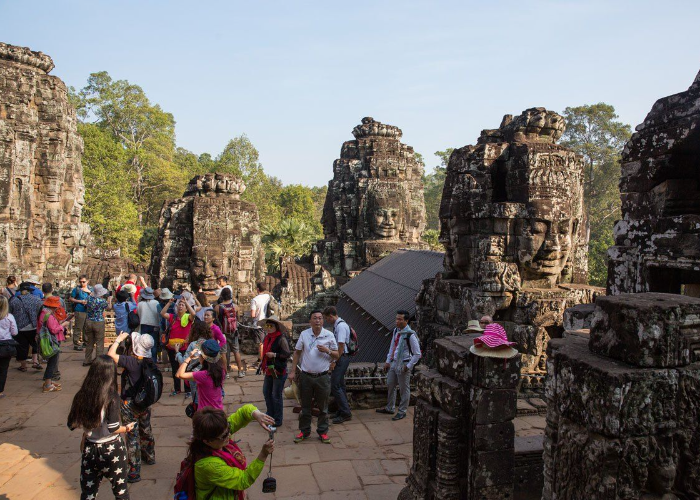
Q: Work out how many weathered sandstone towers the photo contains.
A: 5